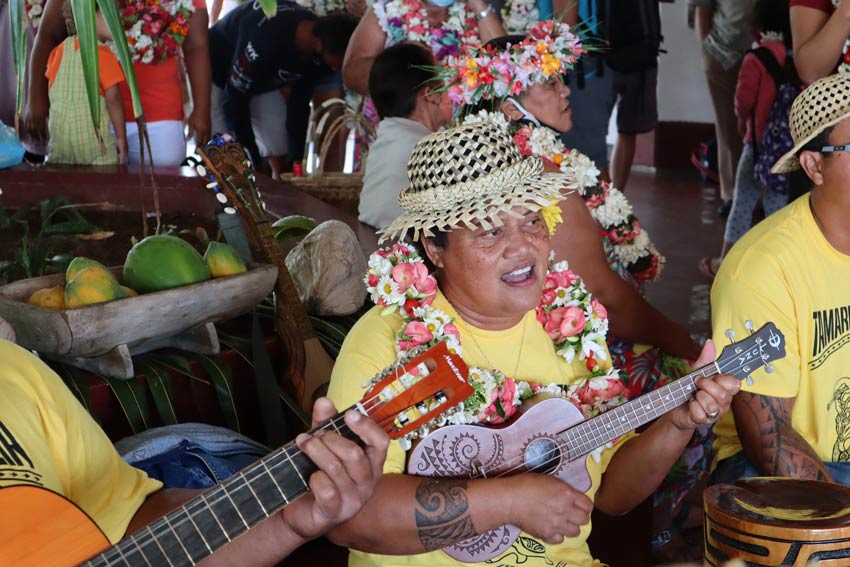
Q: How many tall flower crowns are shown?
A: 1